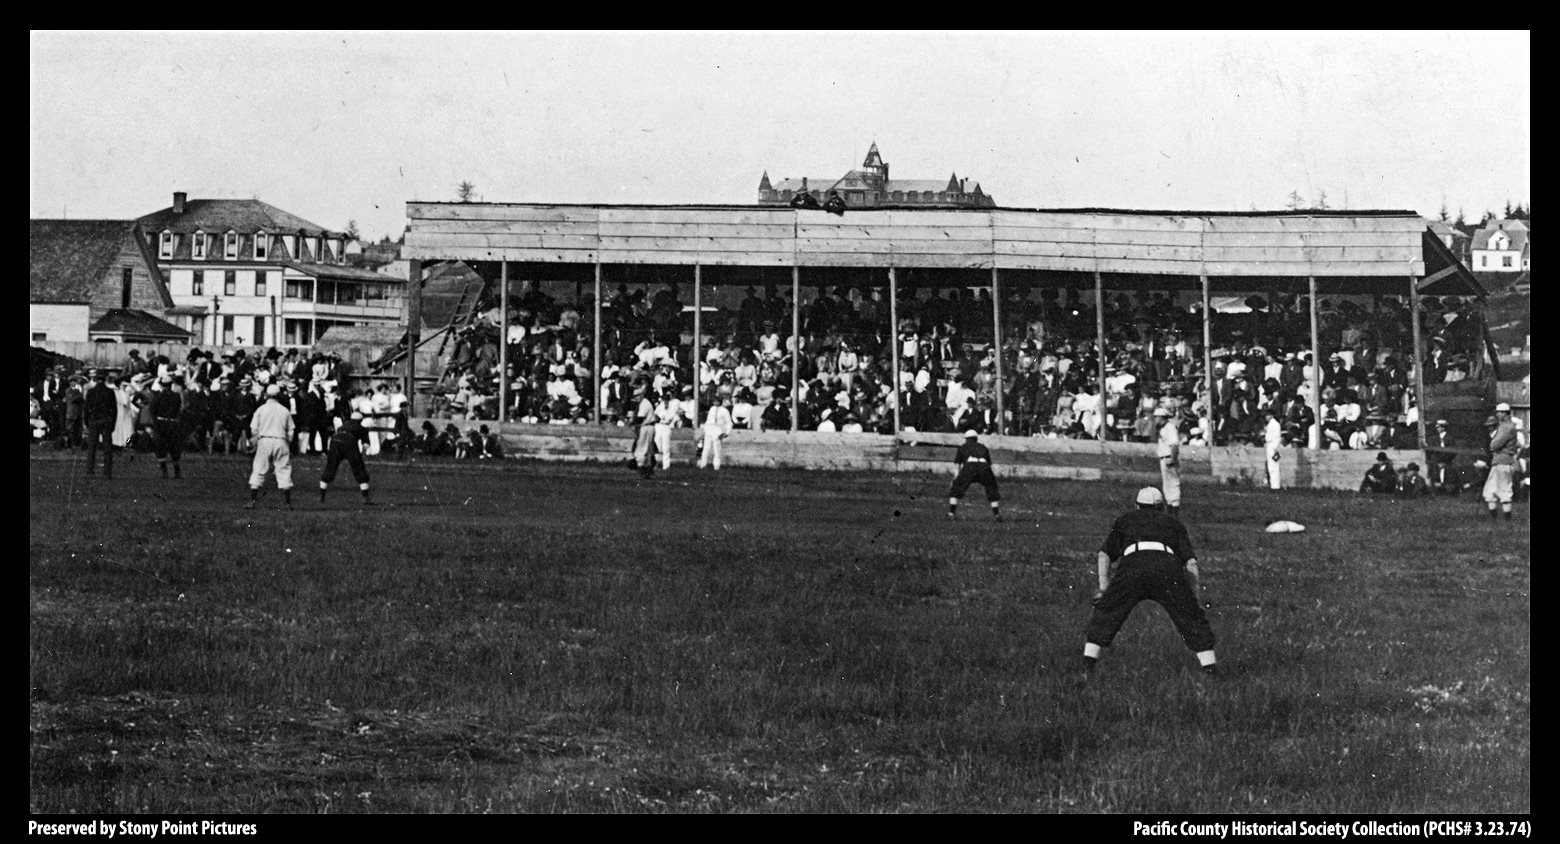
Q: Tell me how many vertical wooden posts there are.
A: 11